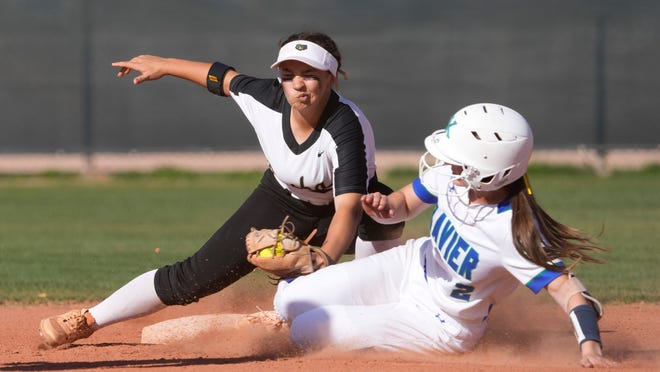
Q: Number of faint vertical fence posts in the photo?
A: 2